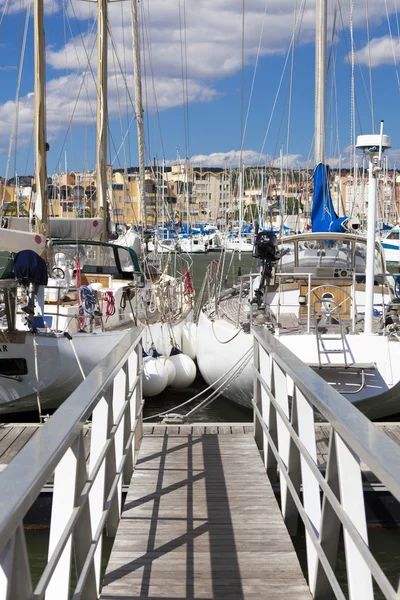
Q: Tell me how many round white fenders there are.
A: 3